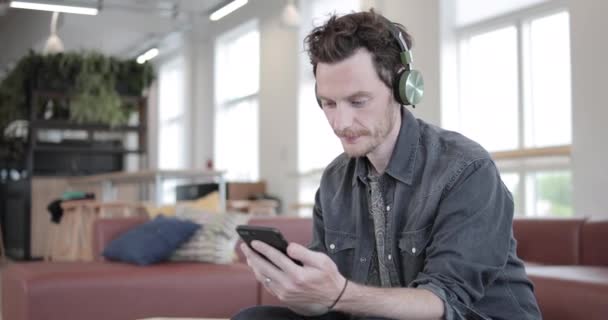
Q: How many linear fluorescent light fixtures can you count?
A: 3